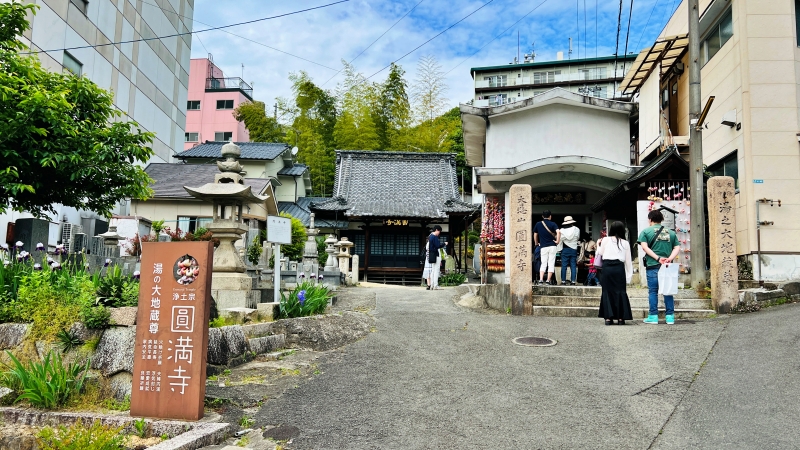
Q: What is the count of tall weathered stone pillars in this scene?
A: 2